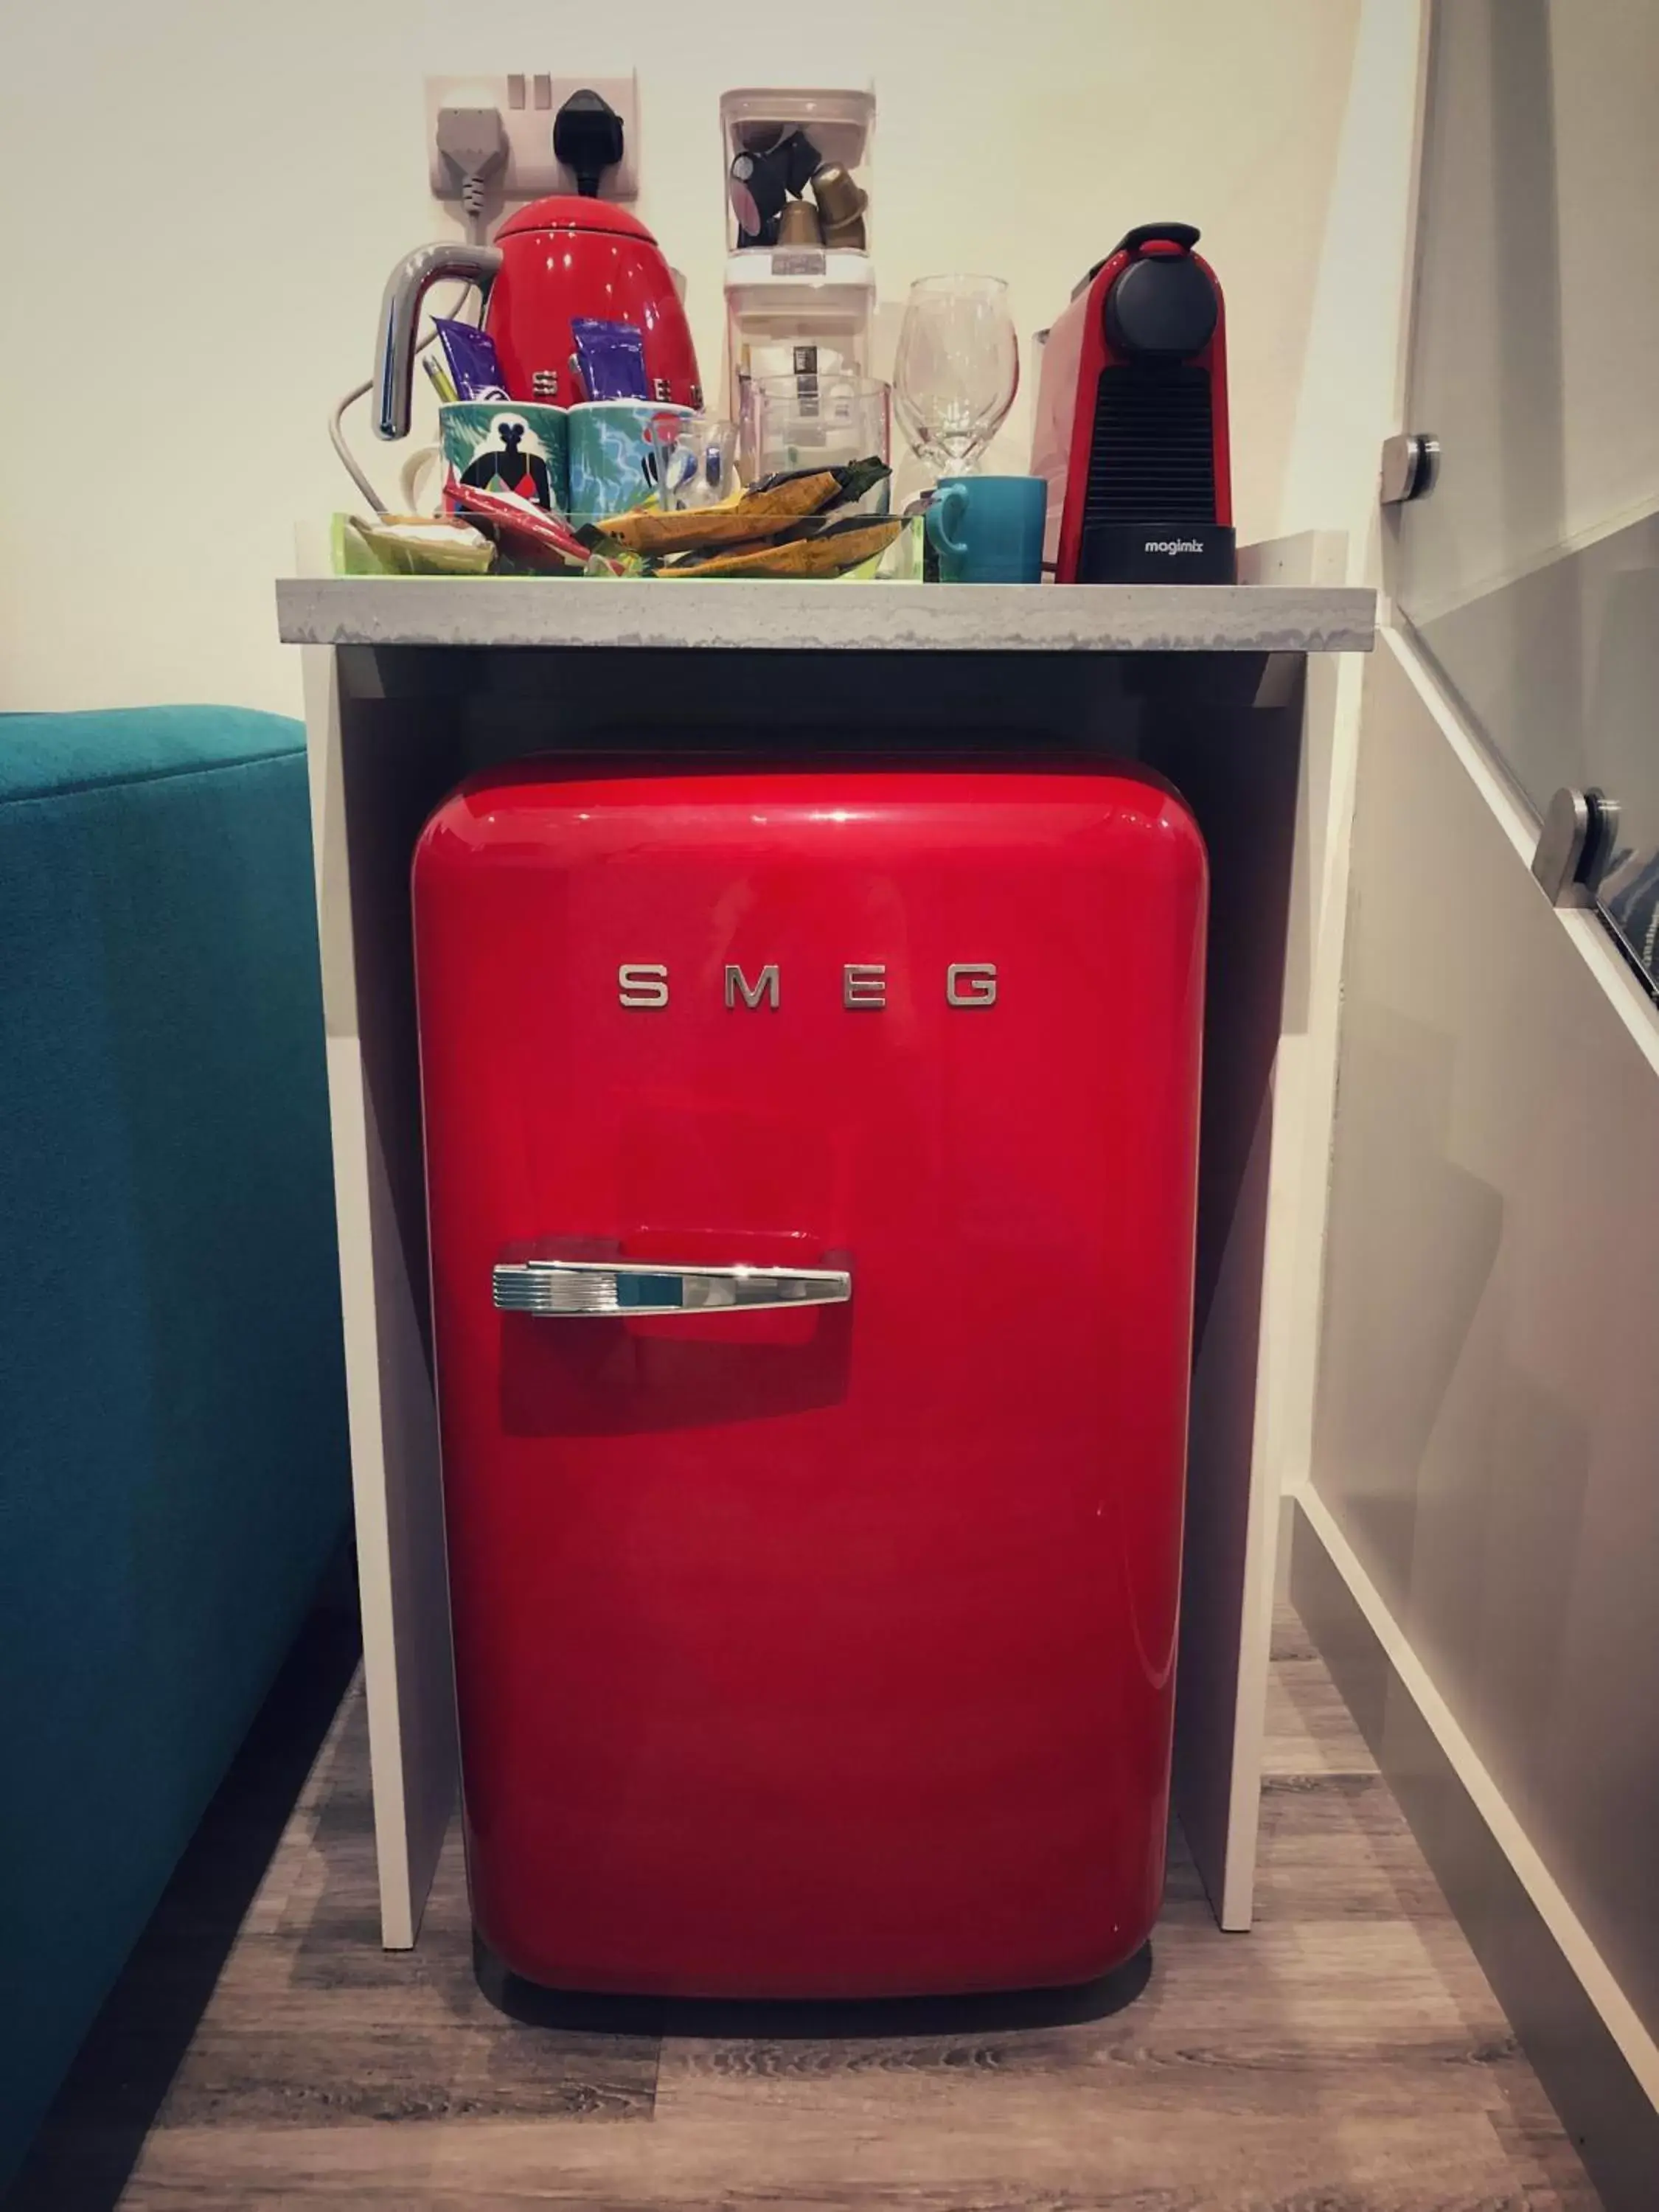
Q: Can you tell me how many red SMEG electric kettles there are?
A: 1